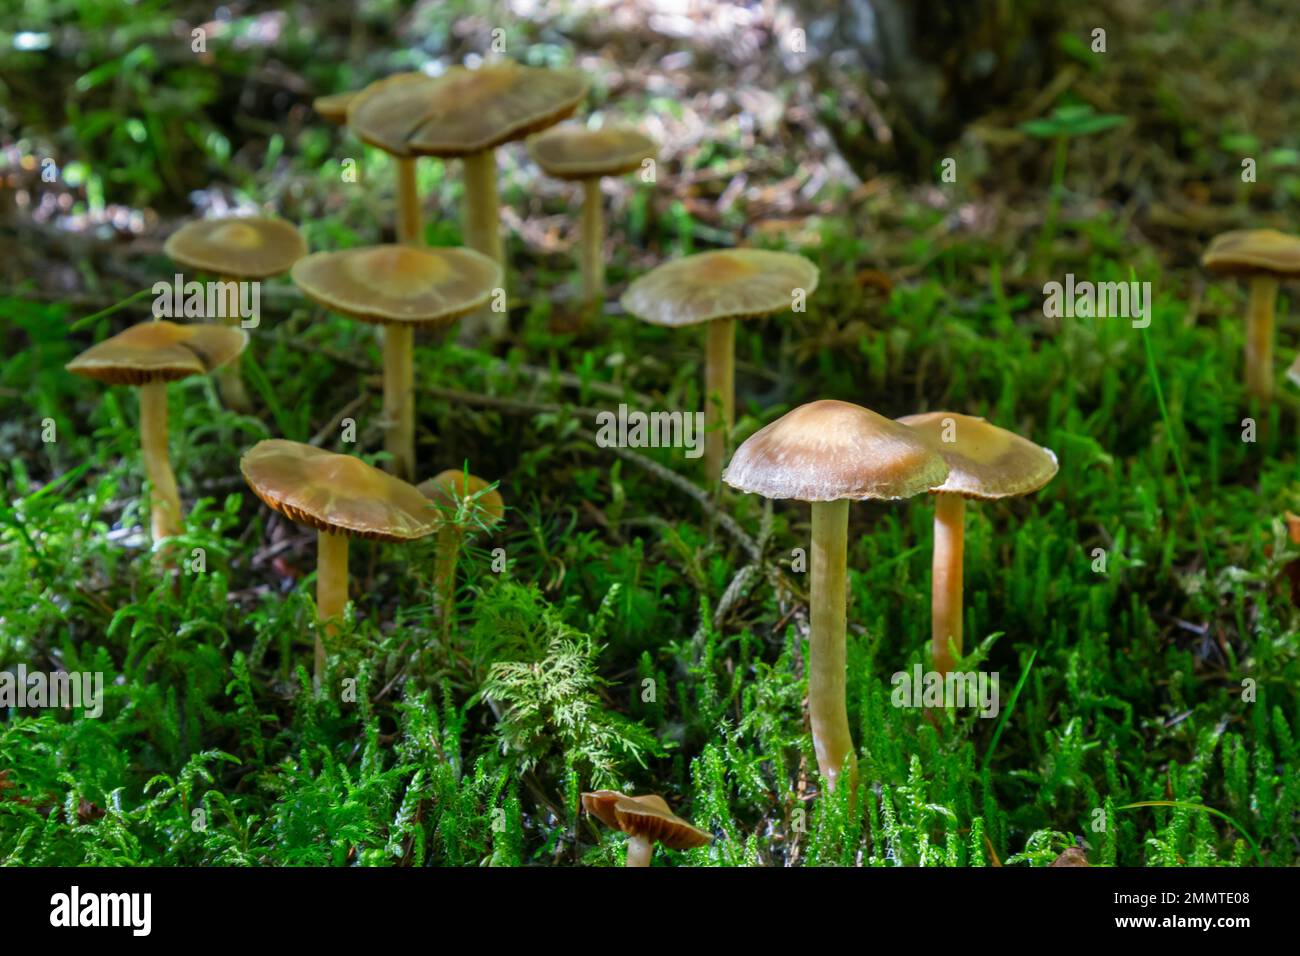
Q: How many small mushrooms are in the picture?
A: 13